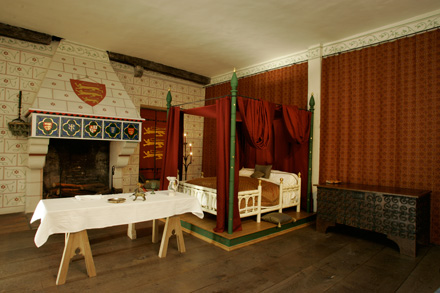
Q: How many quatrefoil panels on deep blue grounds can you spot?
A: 5